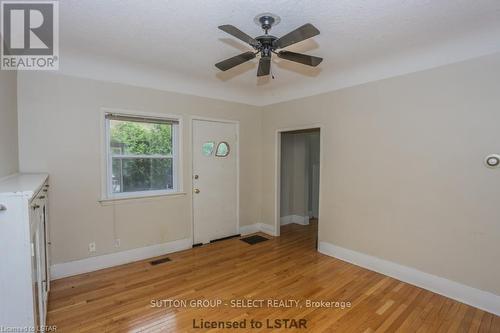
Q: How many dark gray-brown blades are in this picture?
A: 5